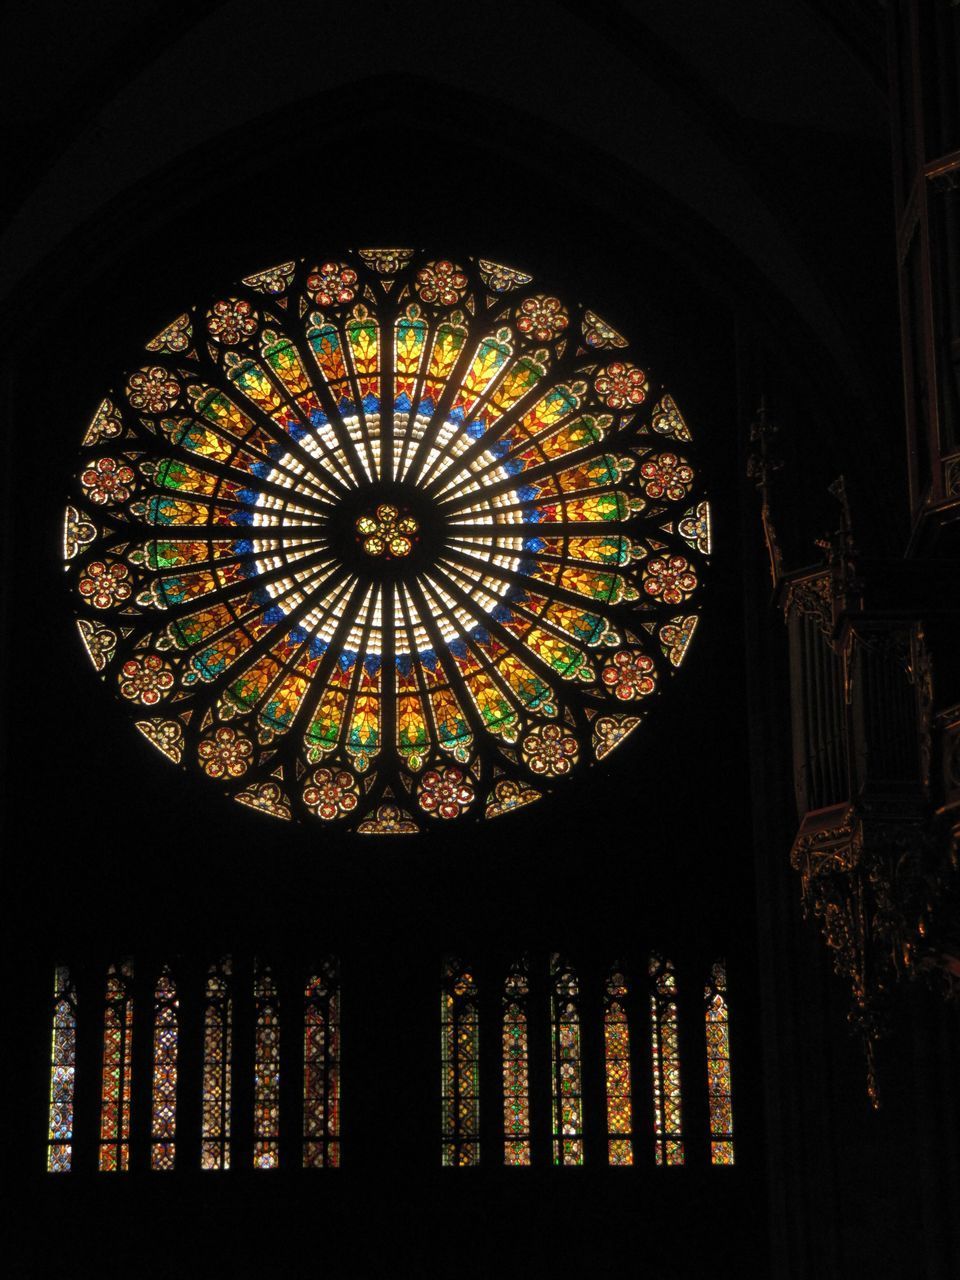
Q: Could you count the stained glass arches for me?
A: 12